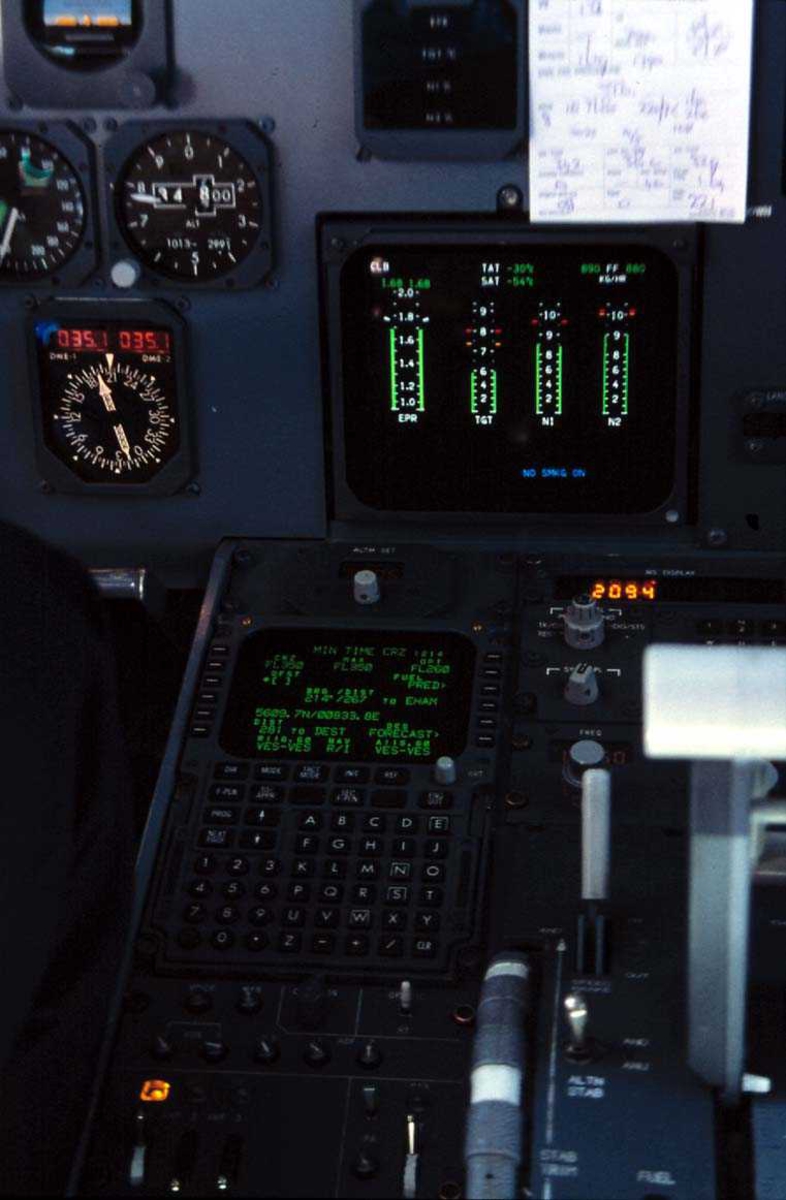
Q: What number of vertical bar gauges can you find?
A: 4